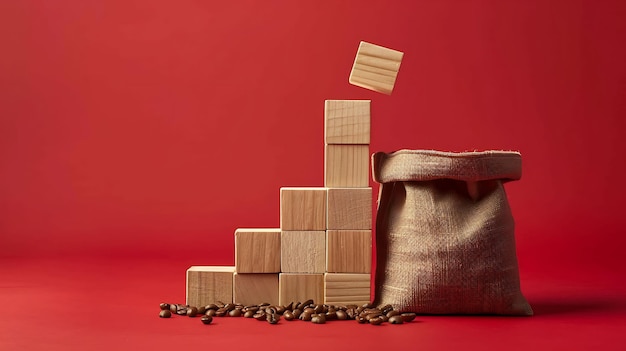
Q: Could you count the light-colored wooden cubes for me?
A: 12